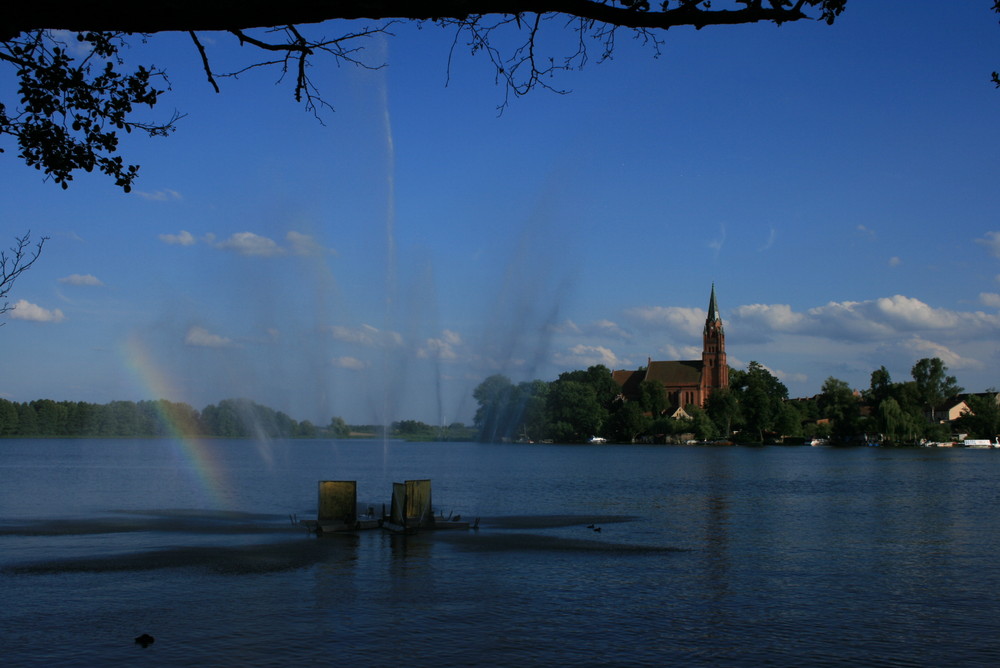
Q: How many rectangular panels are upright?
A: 3